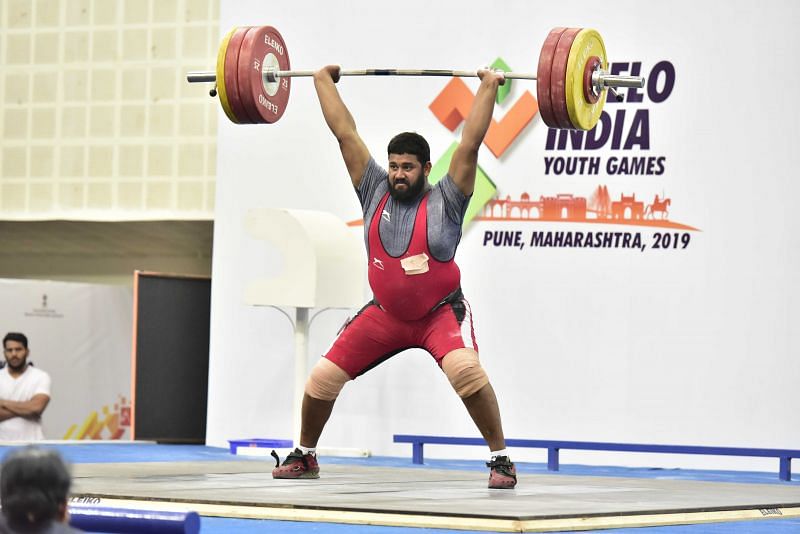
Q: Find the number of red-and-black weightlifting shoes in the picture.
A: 2